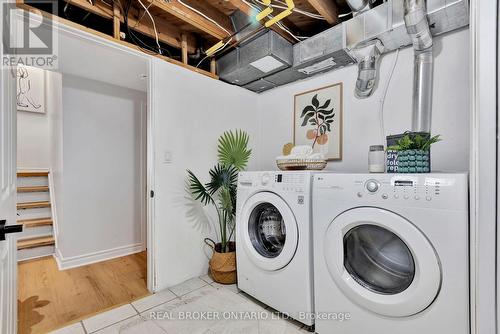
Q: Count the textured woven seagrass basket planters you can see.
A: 1